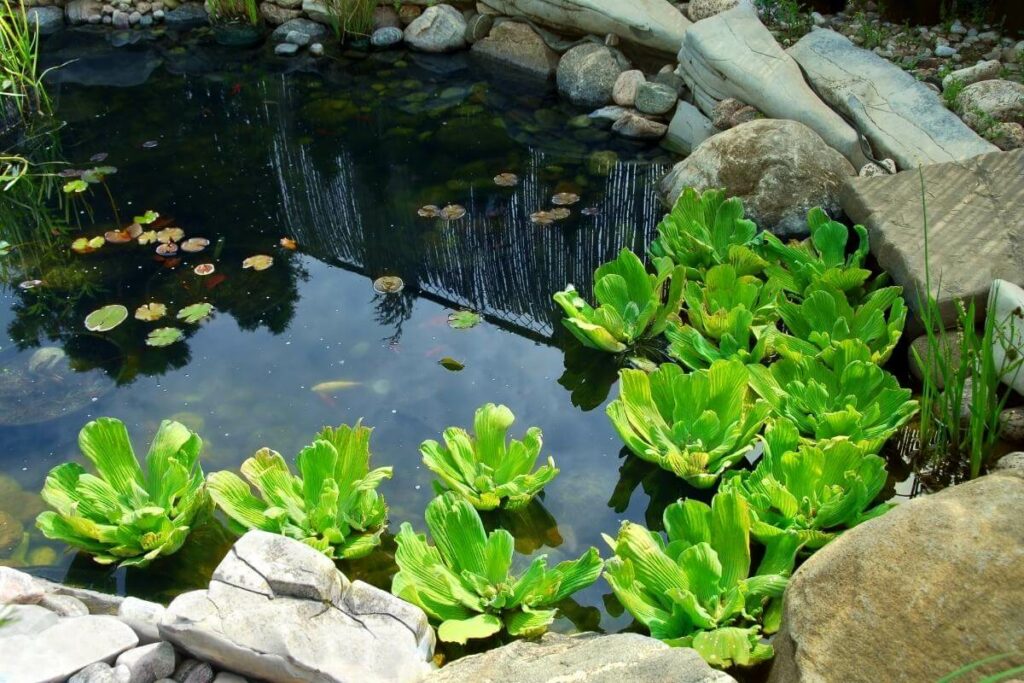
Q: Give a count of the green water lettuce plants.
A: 13